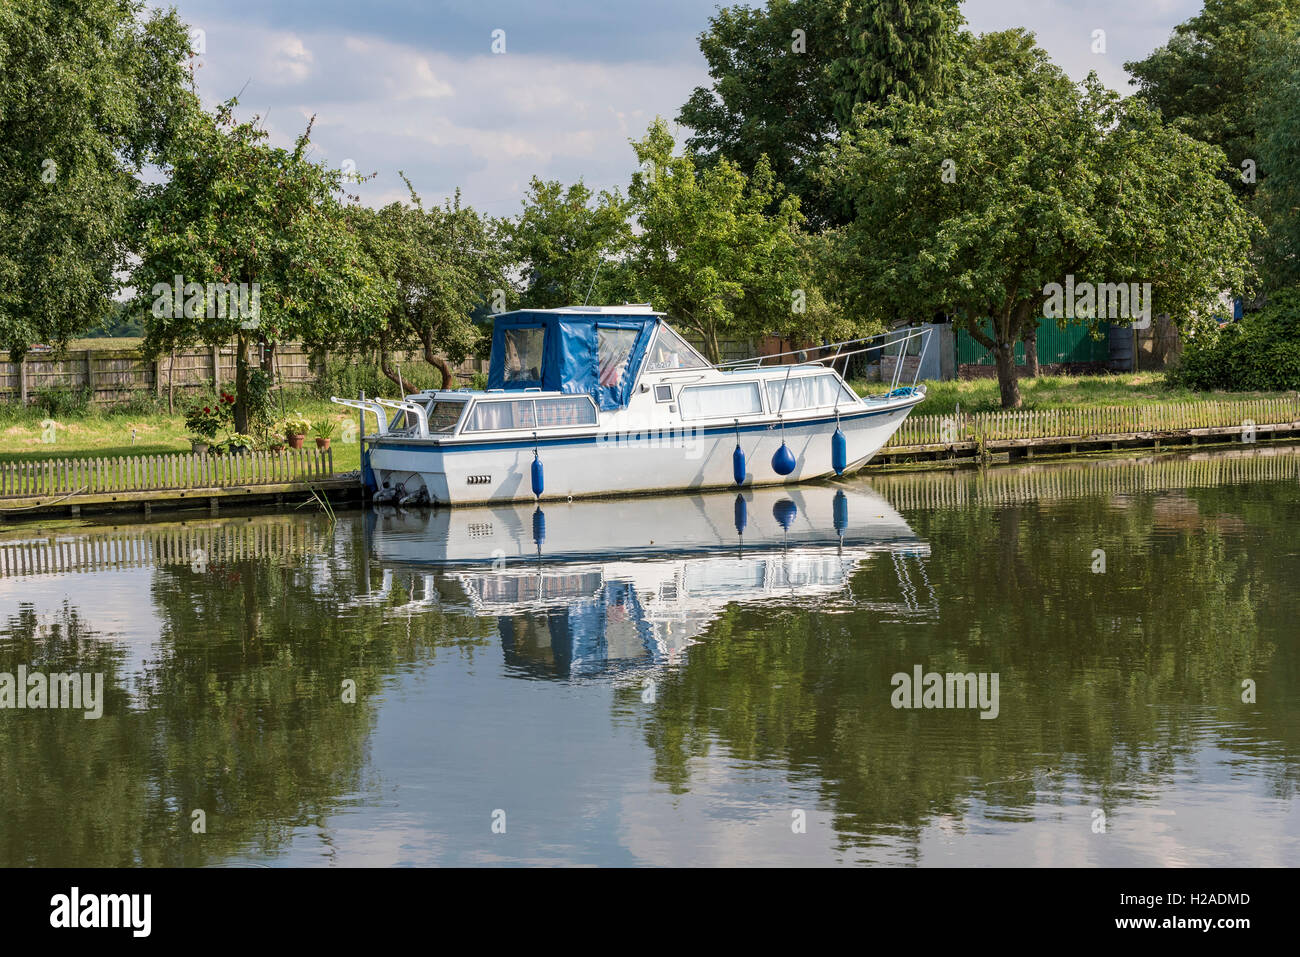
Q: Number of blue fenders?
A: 4